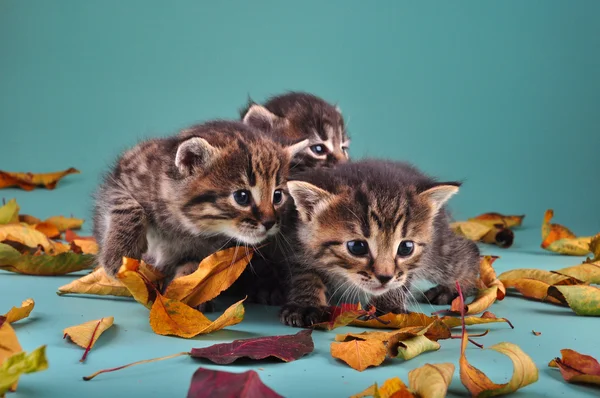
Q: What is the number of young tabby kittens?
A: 3